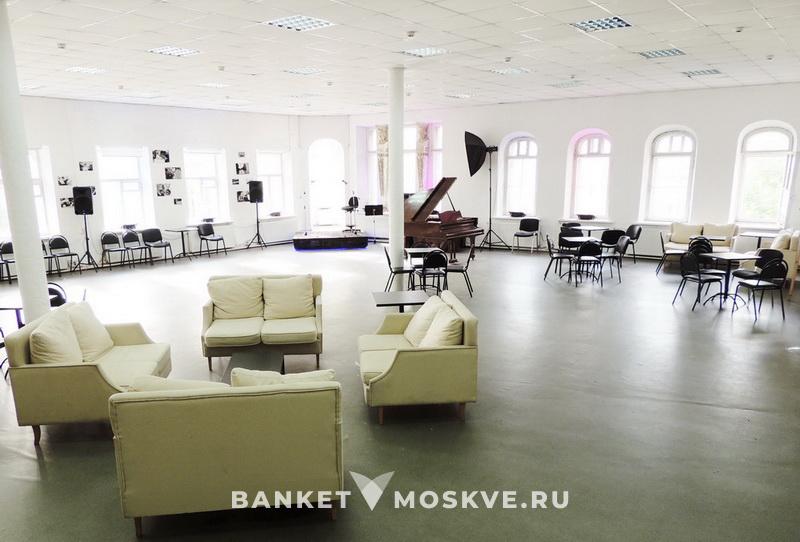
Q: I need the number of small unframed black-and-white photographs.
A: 12